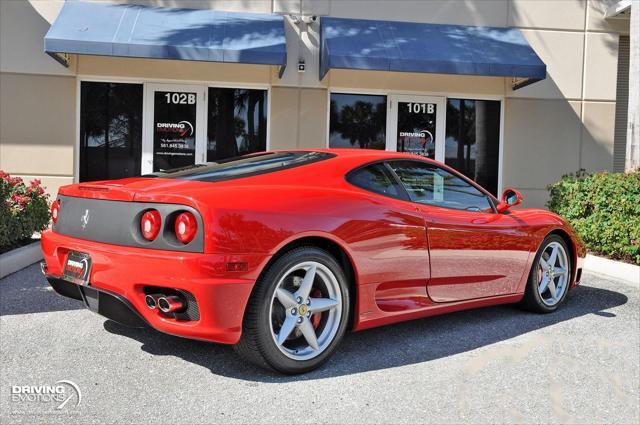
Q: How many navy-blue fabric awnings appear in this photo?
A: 2